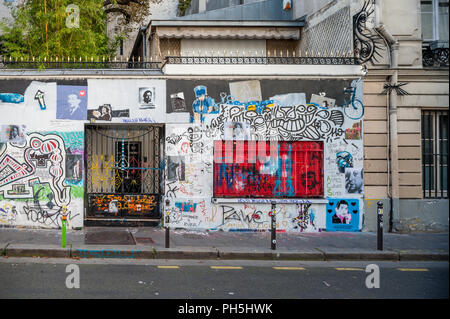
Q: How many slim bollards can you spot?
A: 4